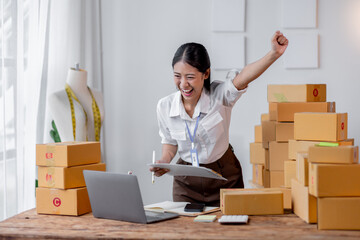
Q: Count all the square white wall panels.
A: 4